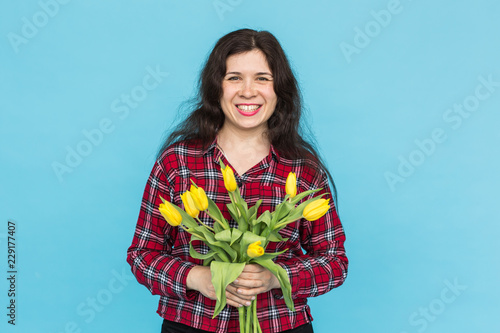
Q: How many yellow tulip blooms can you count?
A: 7